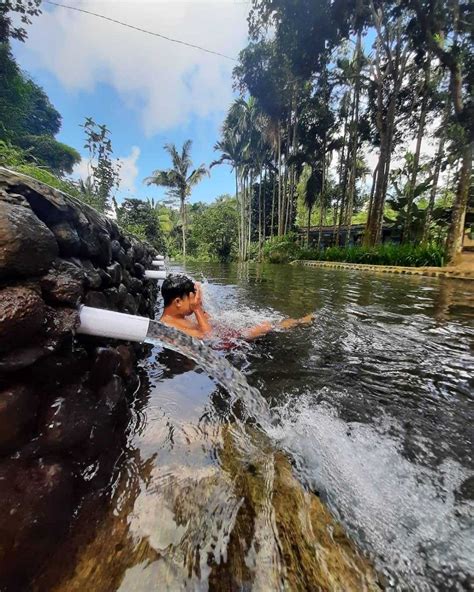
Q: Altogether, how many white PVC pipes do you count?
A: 4